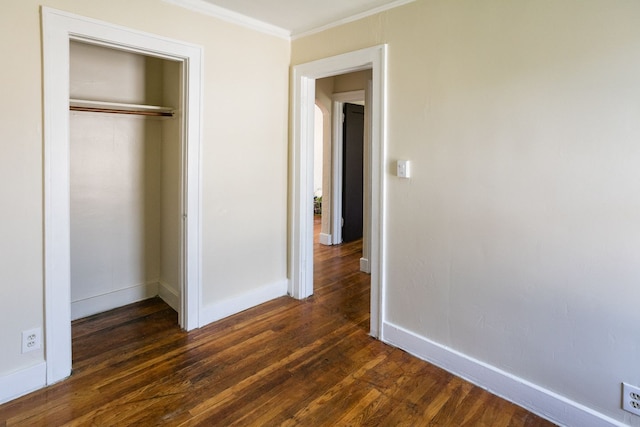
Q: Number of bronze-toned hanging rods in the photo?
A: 1